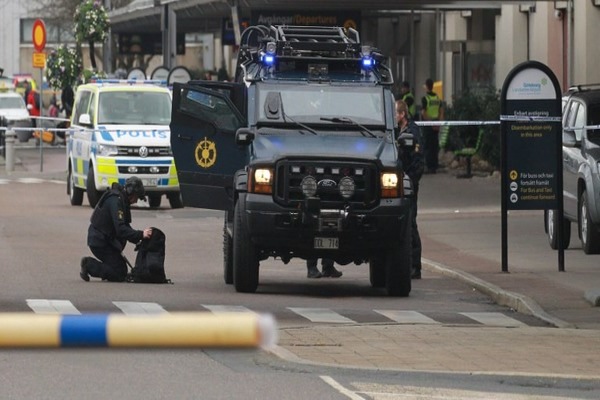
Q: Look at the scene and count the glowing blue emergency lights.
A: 2